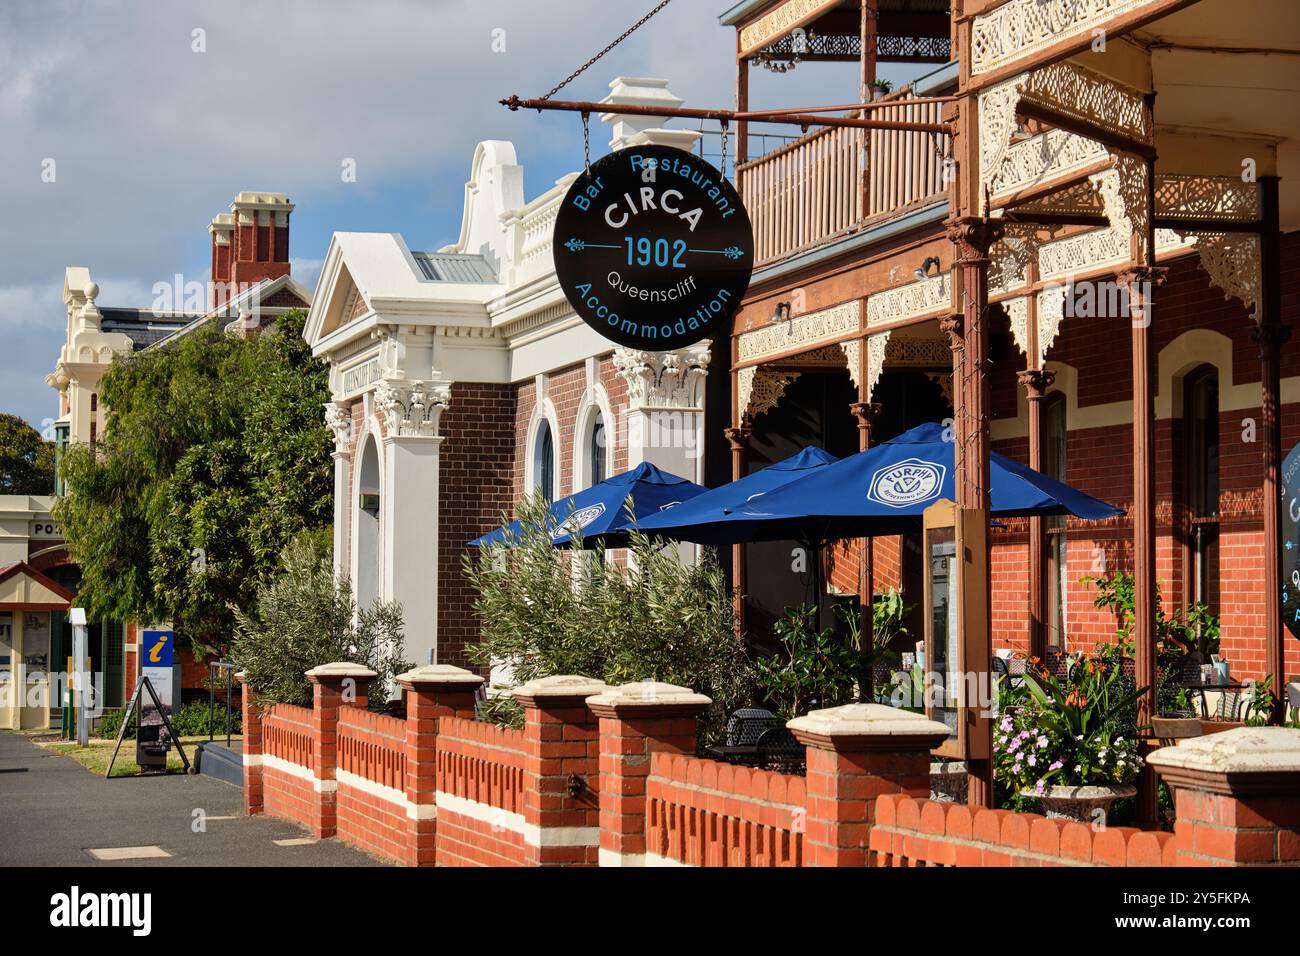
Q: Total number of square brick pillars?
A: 7